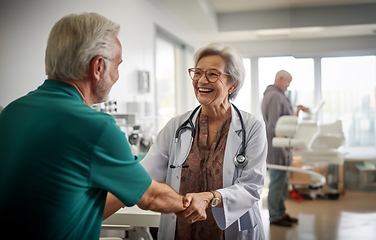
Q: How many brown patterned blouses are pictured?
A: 1